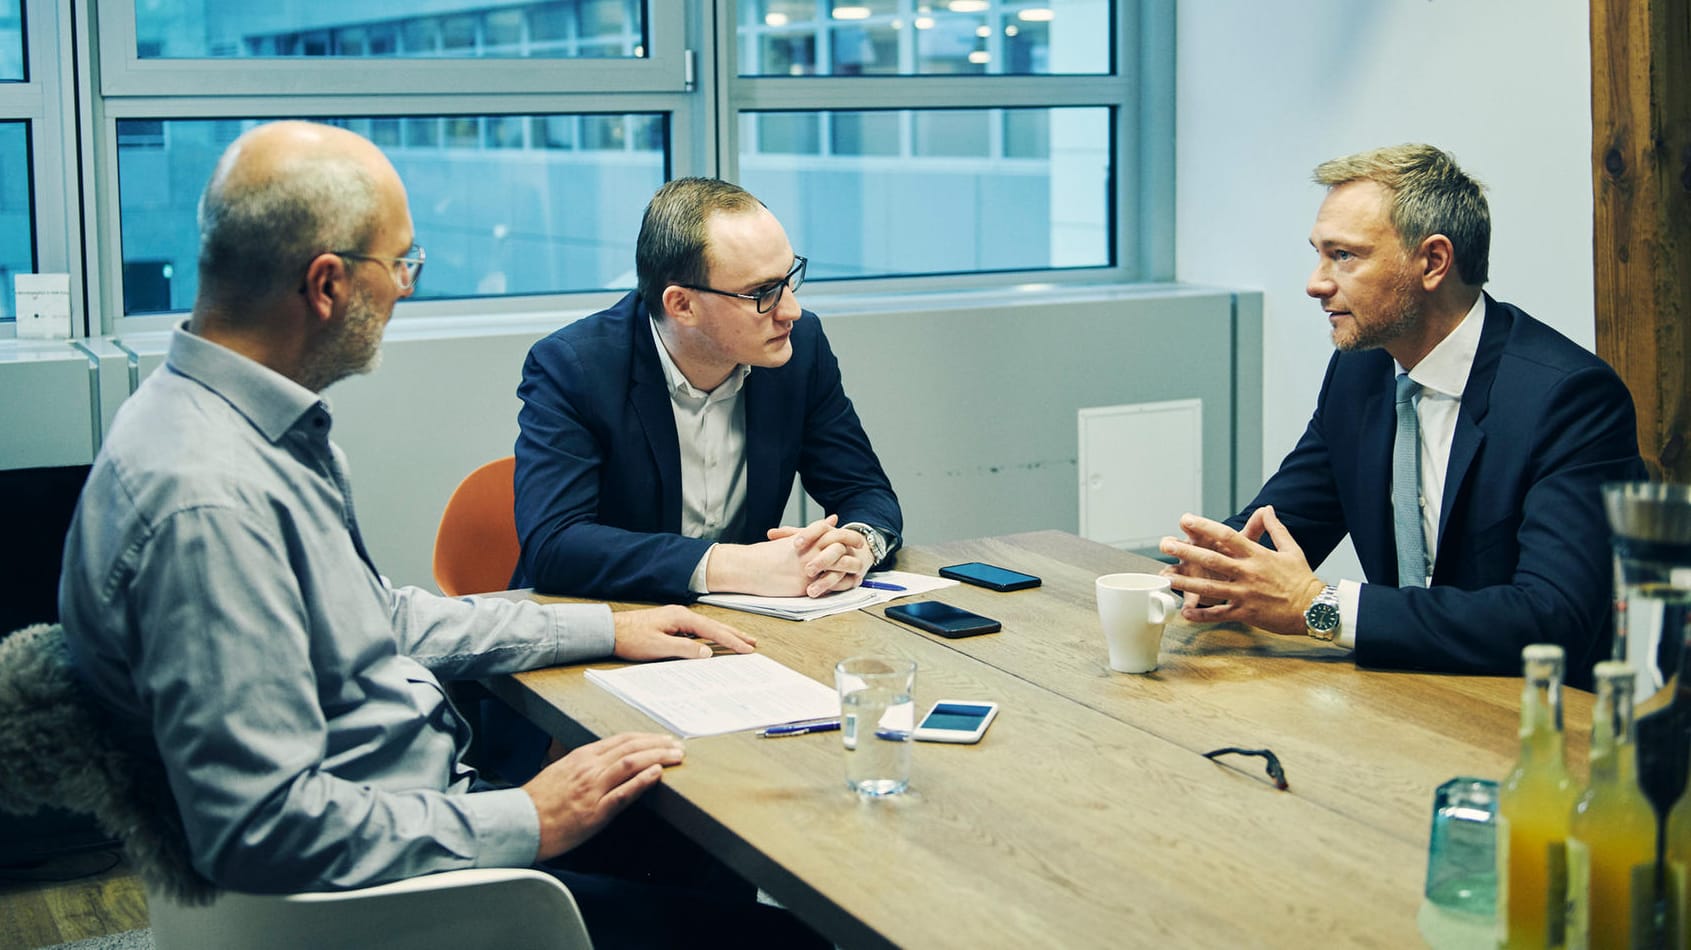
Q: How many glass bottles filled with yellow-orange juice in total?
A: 2